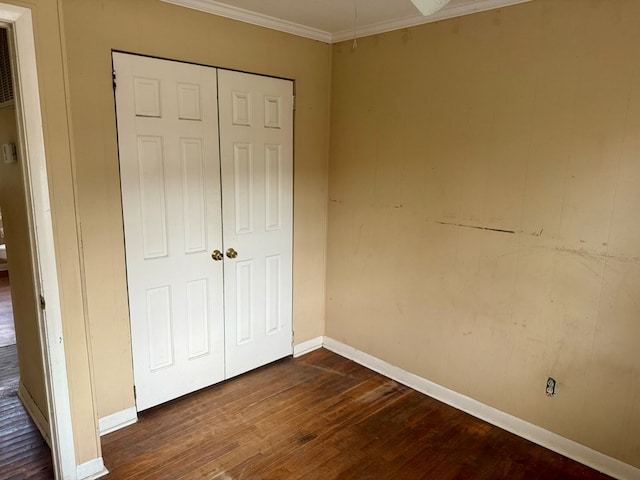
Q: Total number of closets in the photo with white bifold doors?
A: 1